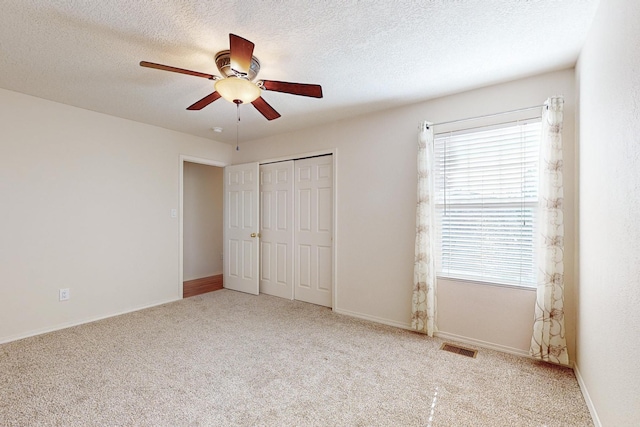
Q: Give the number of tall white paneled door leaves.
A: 3